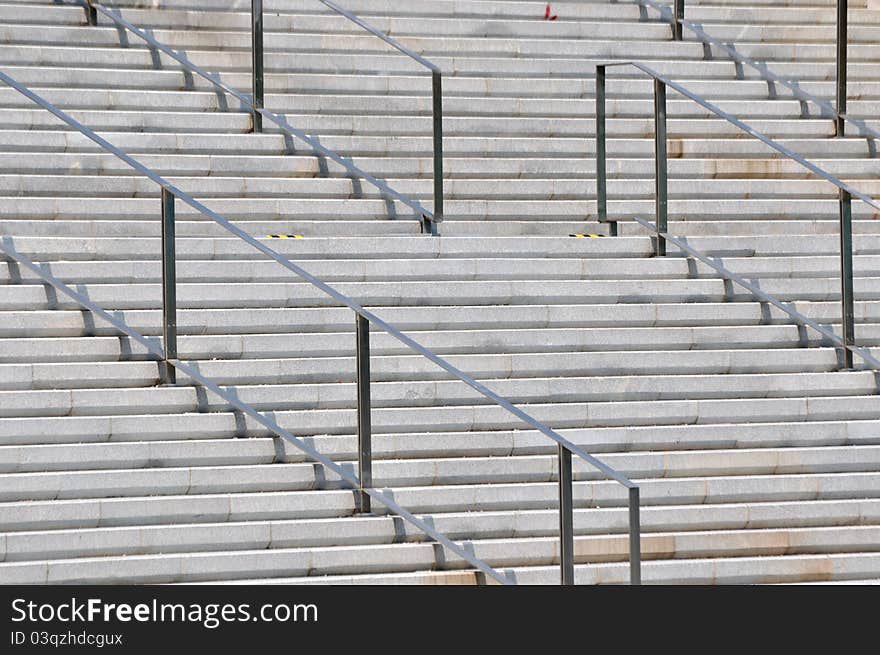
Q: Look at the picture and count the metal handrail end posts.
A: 3